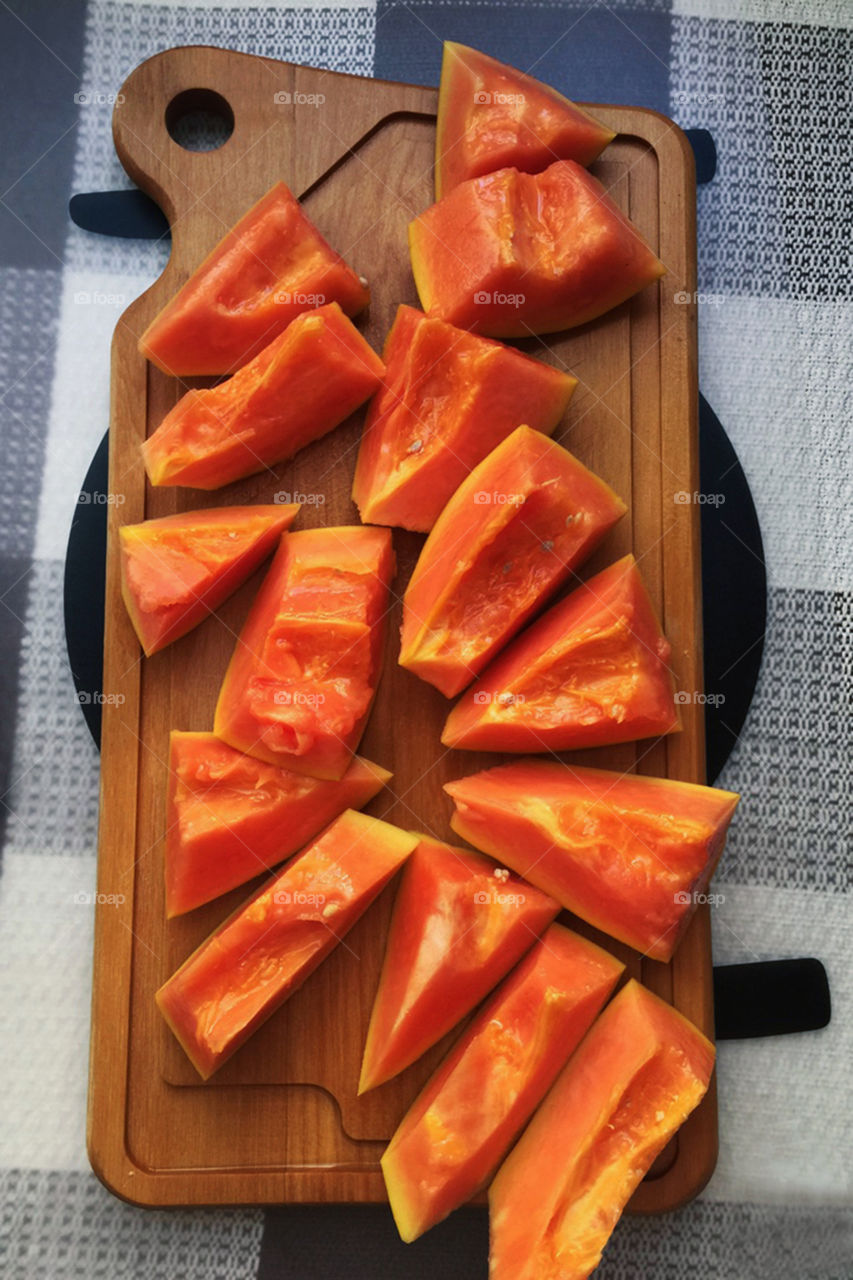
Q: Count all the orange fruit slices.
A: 15